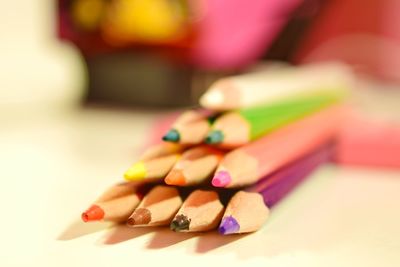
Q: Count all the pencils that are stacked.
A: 10